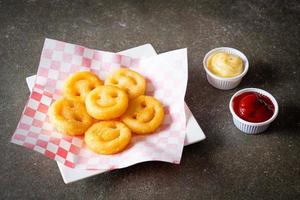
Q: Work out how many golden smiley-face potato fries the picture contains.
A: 6